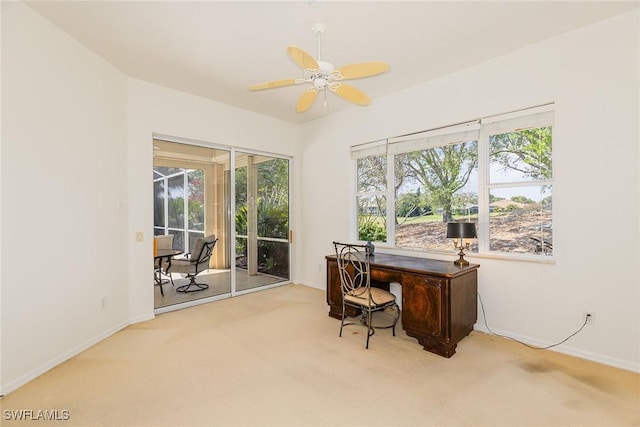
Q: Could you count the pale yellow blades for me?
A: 5